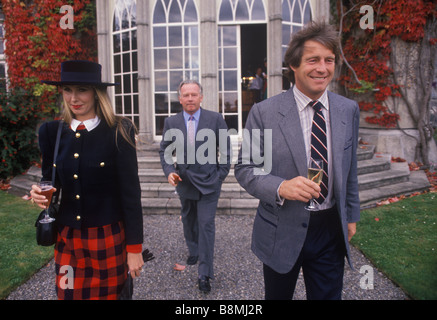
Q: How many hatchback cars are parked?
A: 0